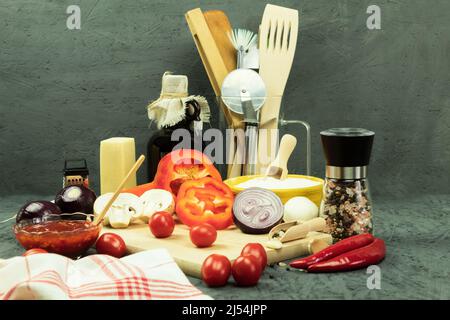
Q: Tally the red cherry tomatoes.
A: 7